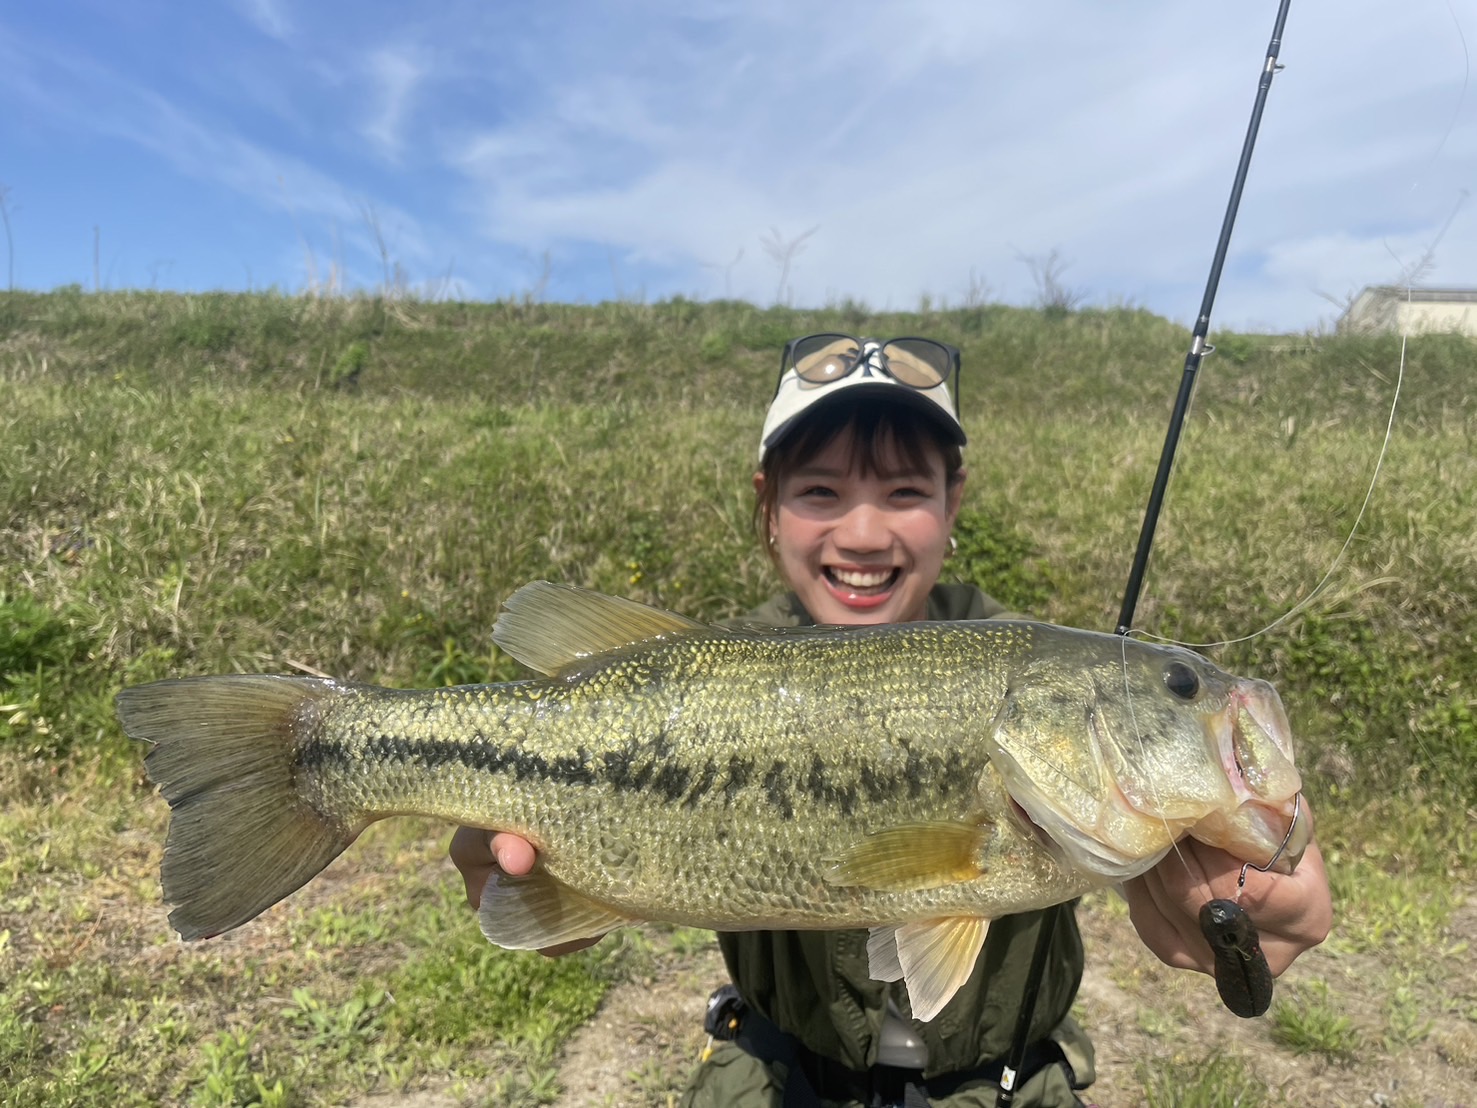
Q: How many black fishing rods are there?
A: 1